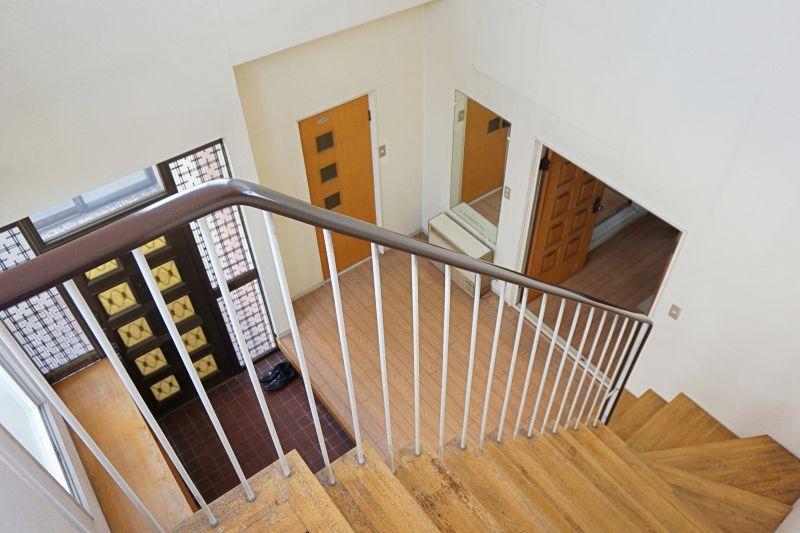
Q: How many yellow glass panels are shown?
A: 10